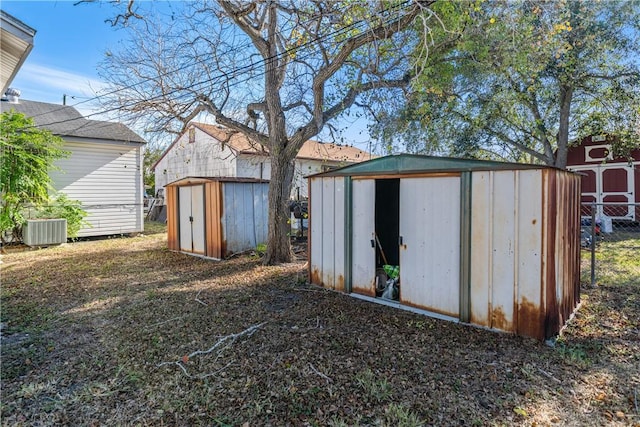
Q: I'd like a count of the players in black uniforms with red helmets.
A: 0